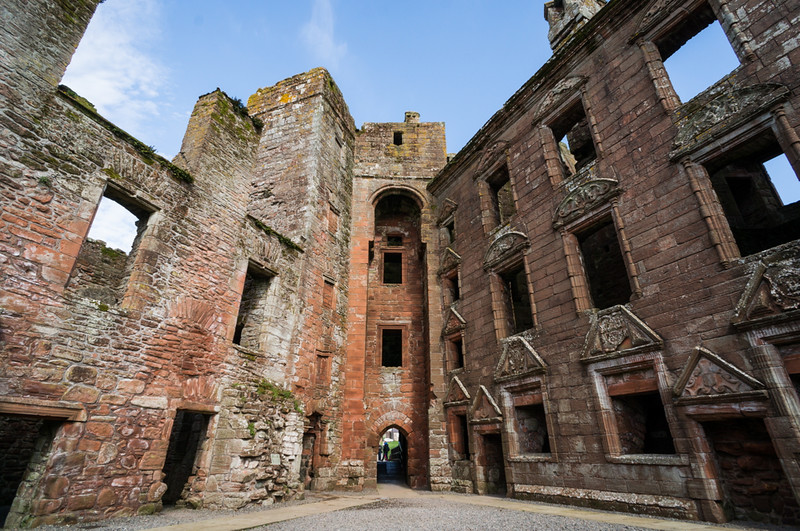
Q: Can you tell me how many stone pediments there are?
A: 15